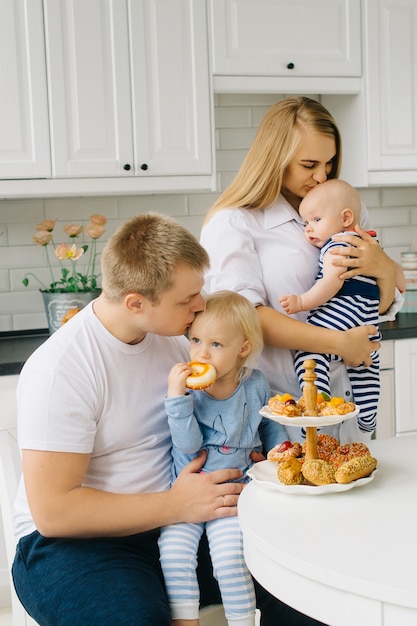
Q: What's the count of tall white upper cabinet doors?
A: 4